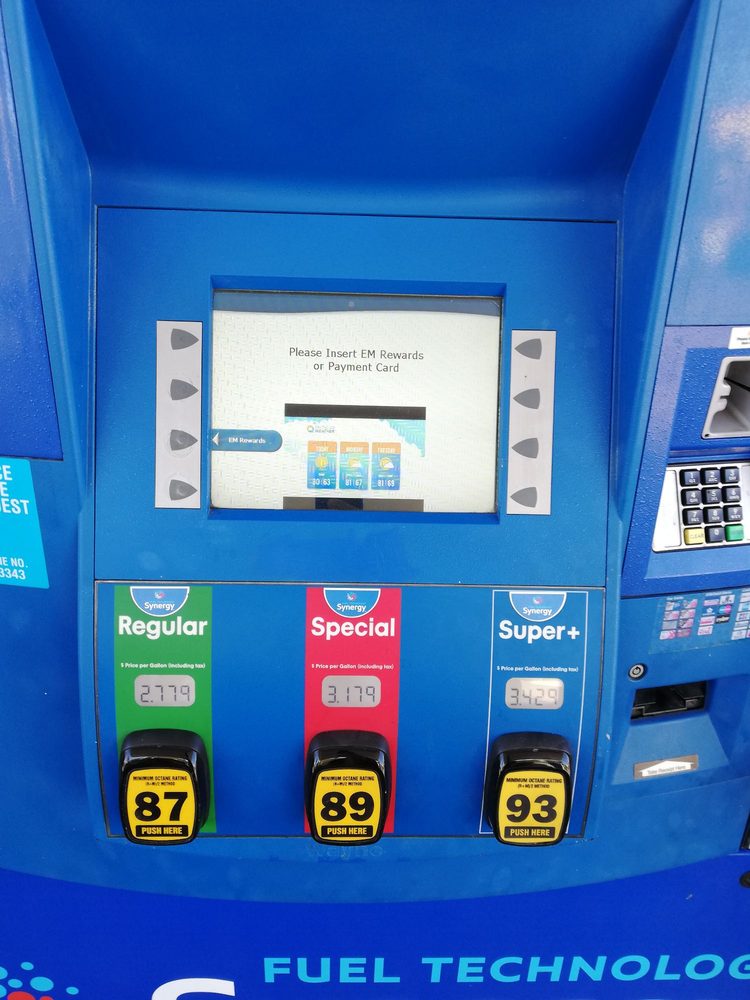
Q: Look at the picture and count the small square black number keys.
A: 10